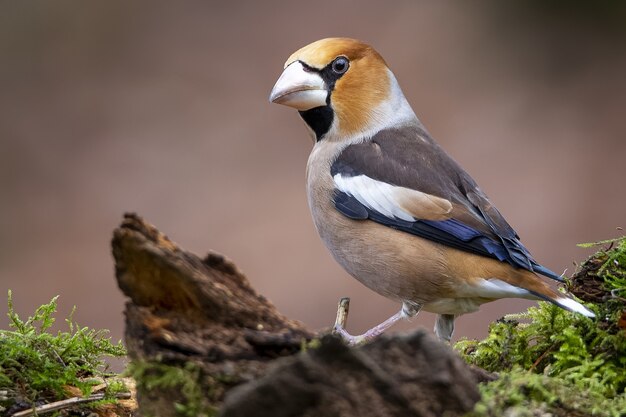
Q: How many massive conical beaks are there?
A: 1